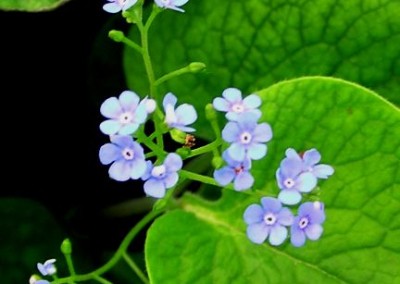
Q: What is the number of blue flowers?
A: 15